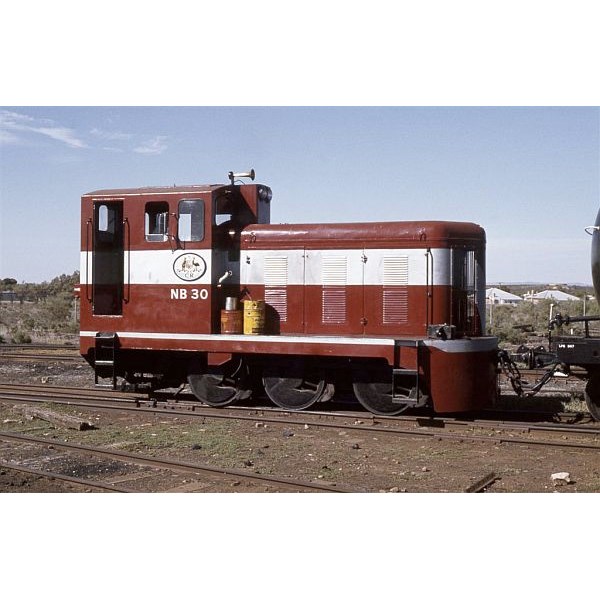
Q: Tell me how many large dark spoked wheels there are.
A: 3